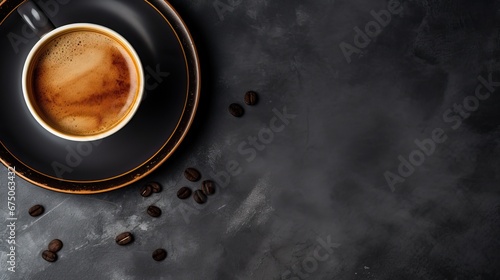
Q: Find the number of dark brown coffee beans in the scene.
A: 14